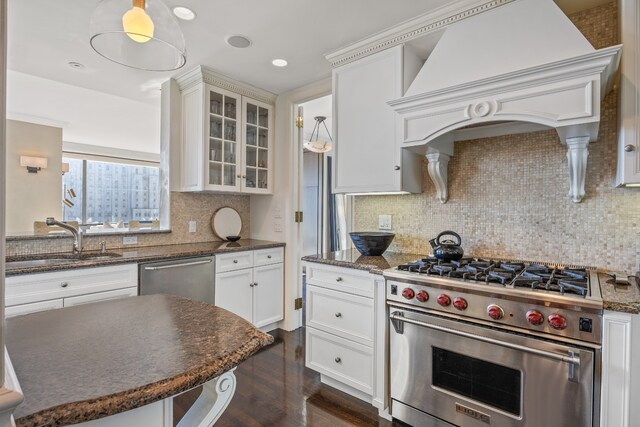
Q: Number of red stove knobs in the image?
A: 7